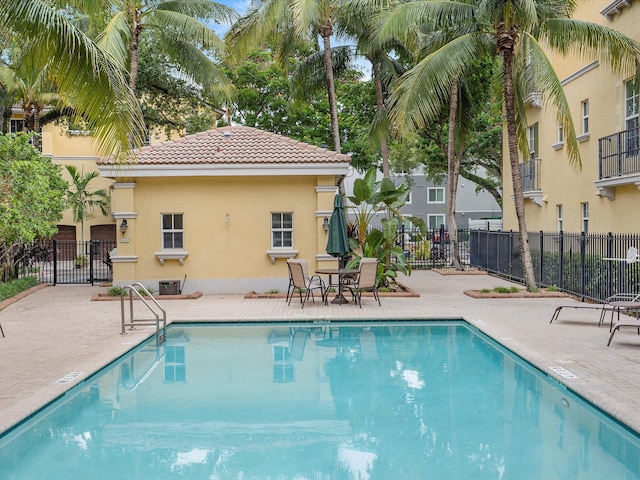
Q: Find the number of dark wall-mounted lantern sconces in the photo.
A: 2